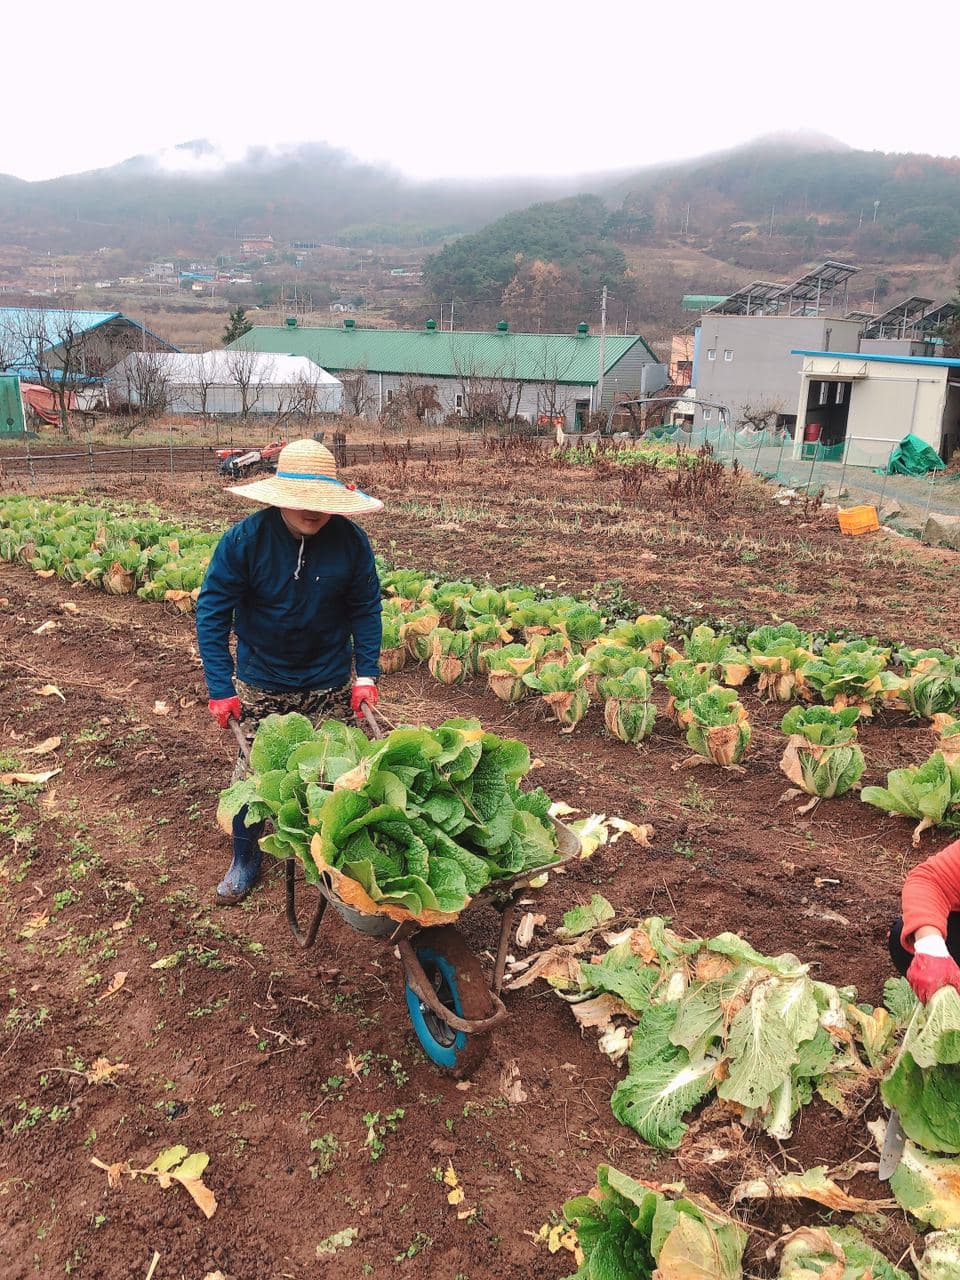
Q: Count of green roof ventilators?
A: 5